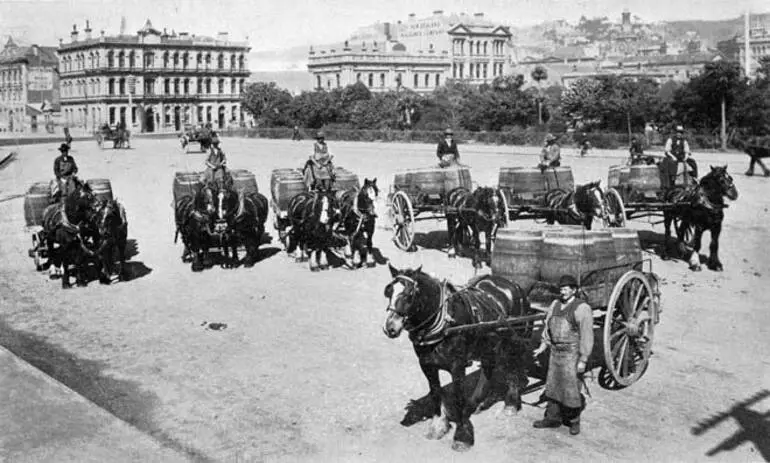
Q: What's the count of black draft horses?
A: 10